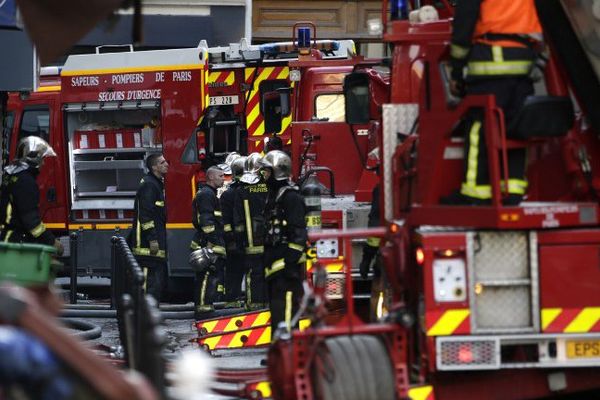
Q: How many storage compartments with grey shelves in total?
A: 1